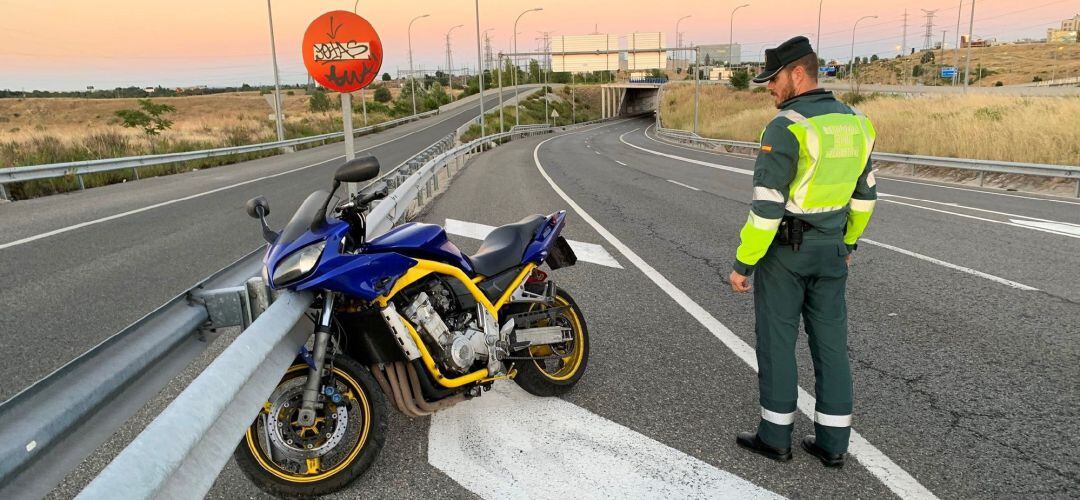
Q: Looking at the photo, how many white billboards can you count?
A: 2